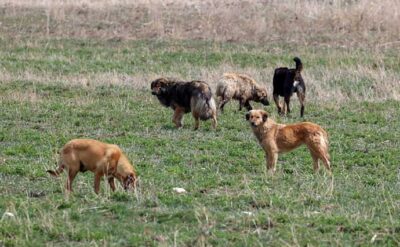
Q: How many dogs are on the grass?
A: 5